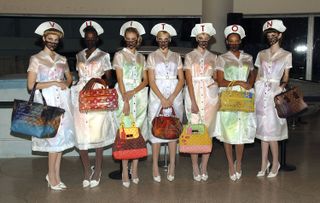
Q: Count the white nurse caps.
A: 7